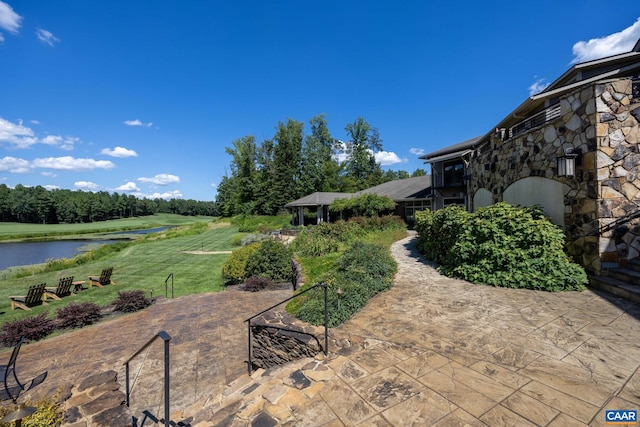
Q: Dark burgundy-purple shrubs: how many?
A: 4